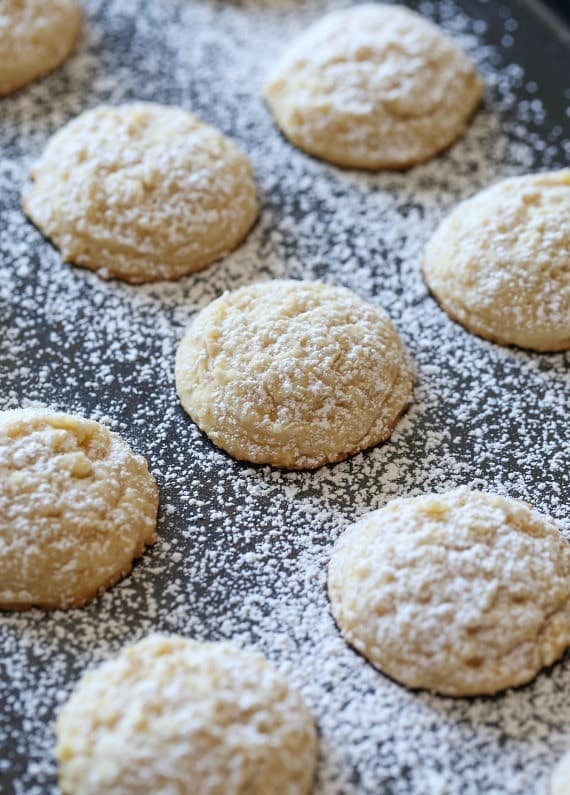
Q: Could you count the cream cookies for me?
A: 8